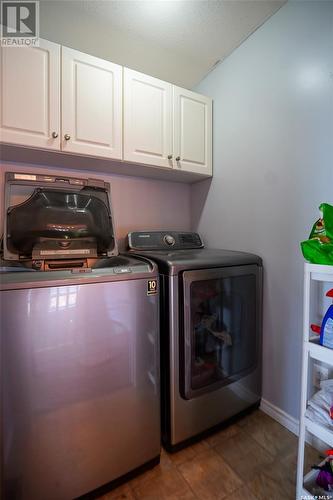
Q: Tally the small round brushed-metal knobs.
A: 4